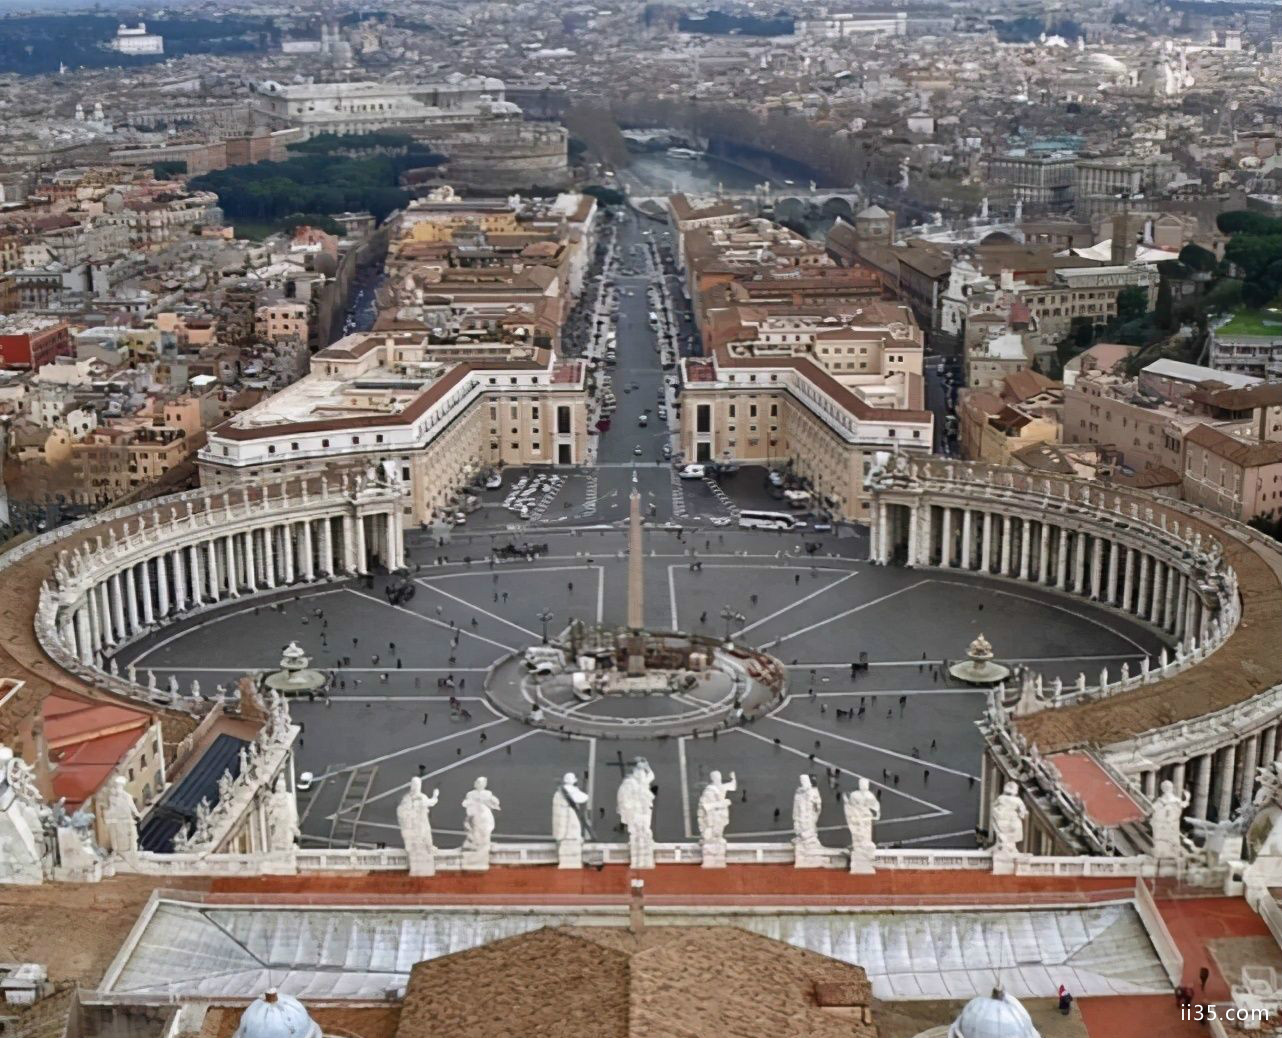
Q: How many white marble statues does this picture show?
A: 11